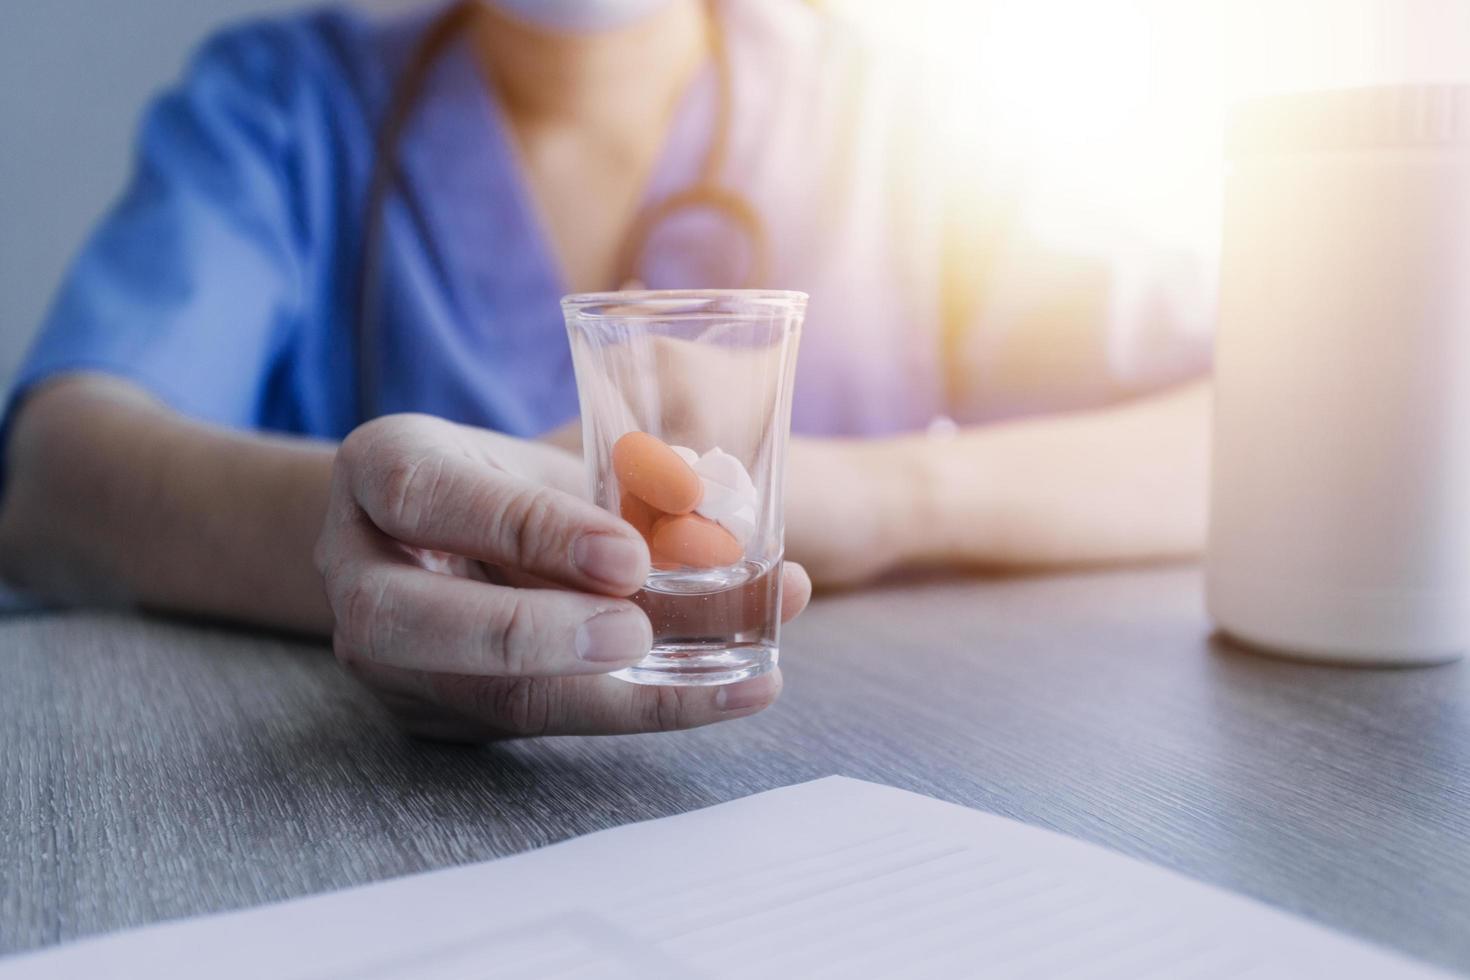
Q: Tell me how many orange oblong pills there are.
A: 3